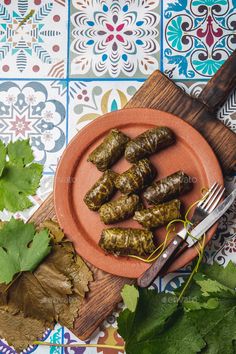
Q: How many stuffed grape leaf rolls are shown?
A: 8